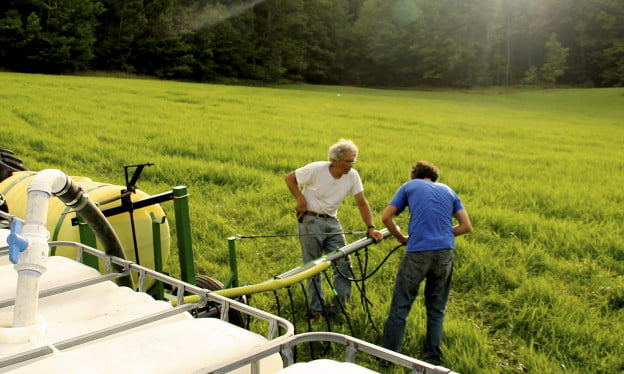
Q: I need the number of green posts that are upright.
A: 4